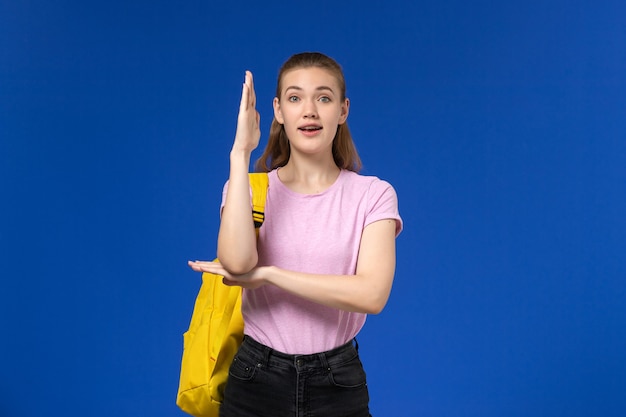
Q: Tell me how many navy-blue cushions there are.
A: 0